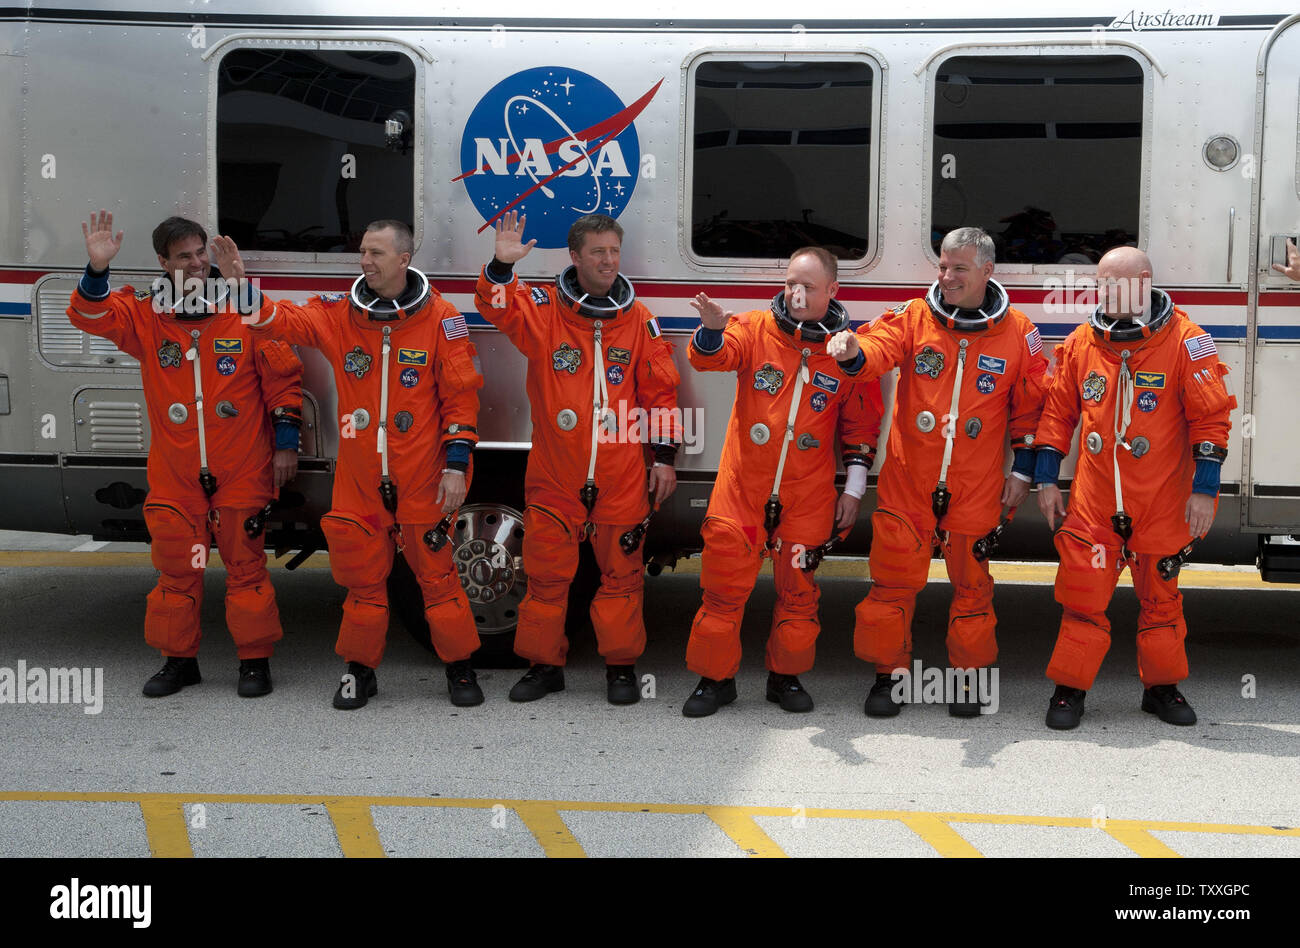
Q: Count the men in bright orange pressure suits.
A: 6